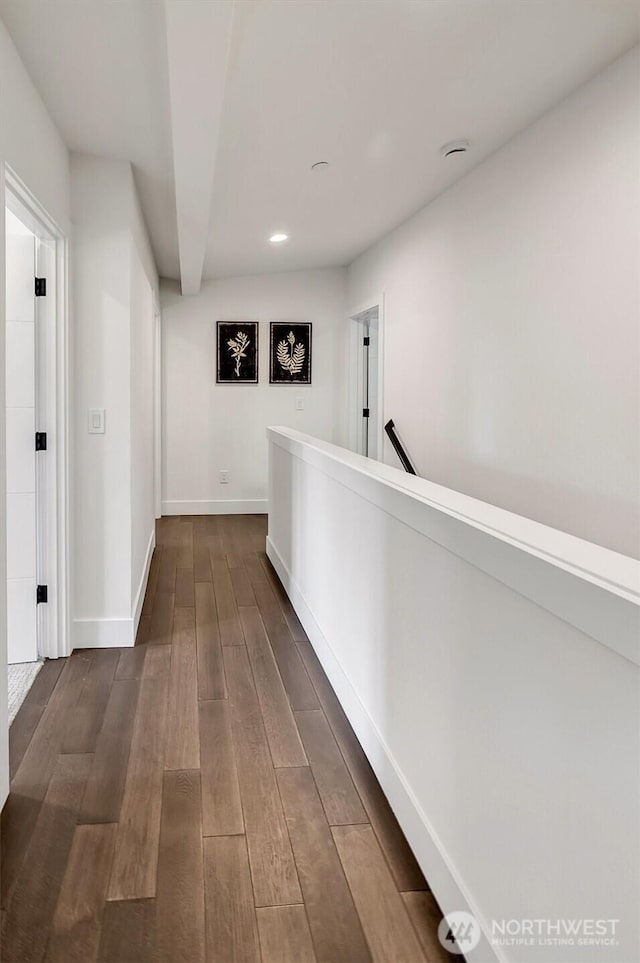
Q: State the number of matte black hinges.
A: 5